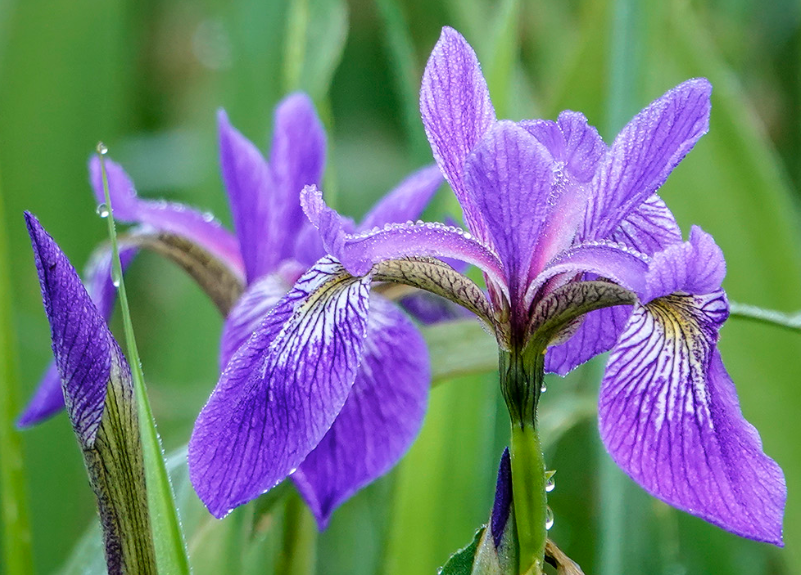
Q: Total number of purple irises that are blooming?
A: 2